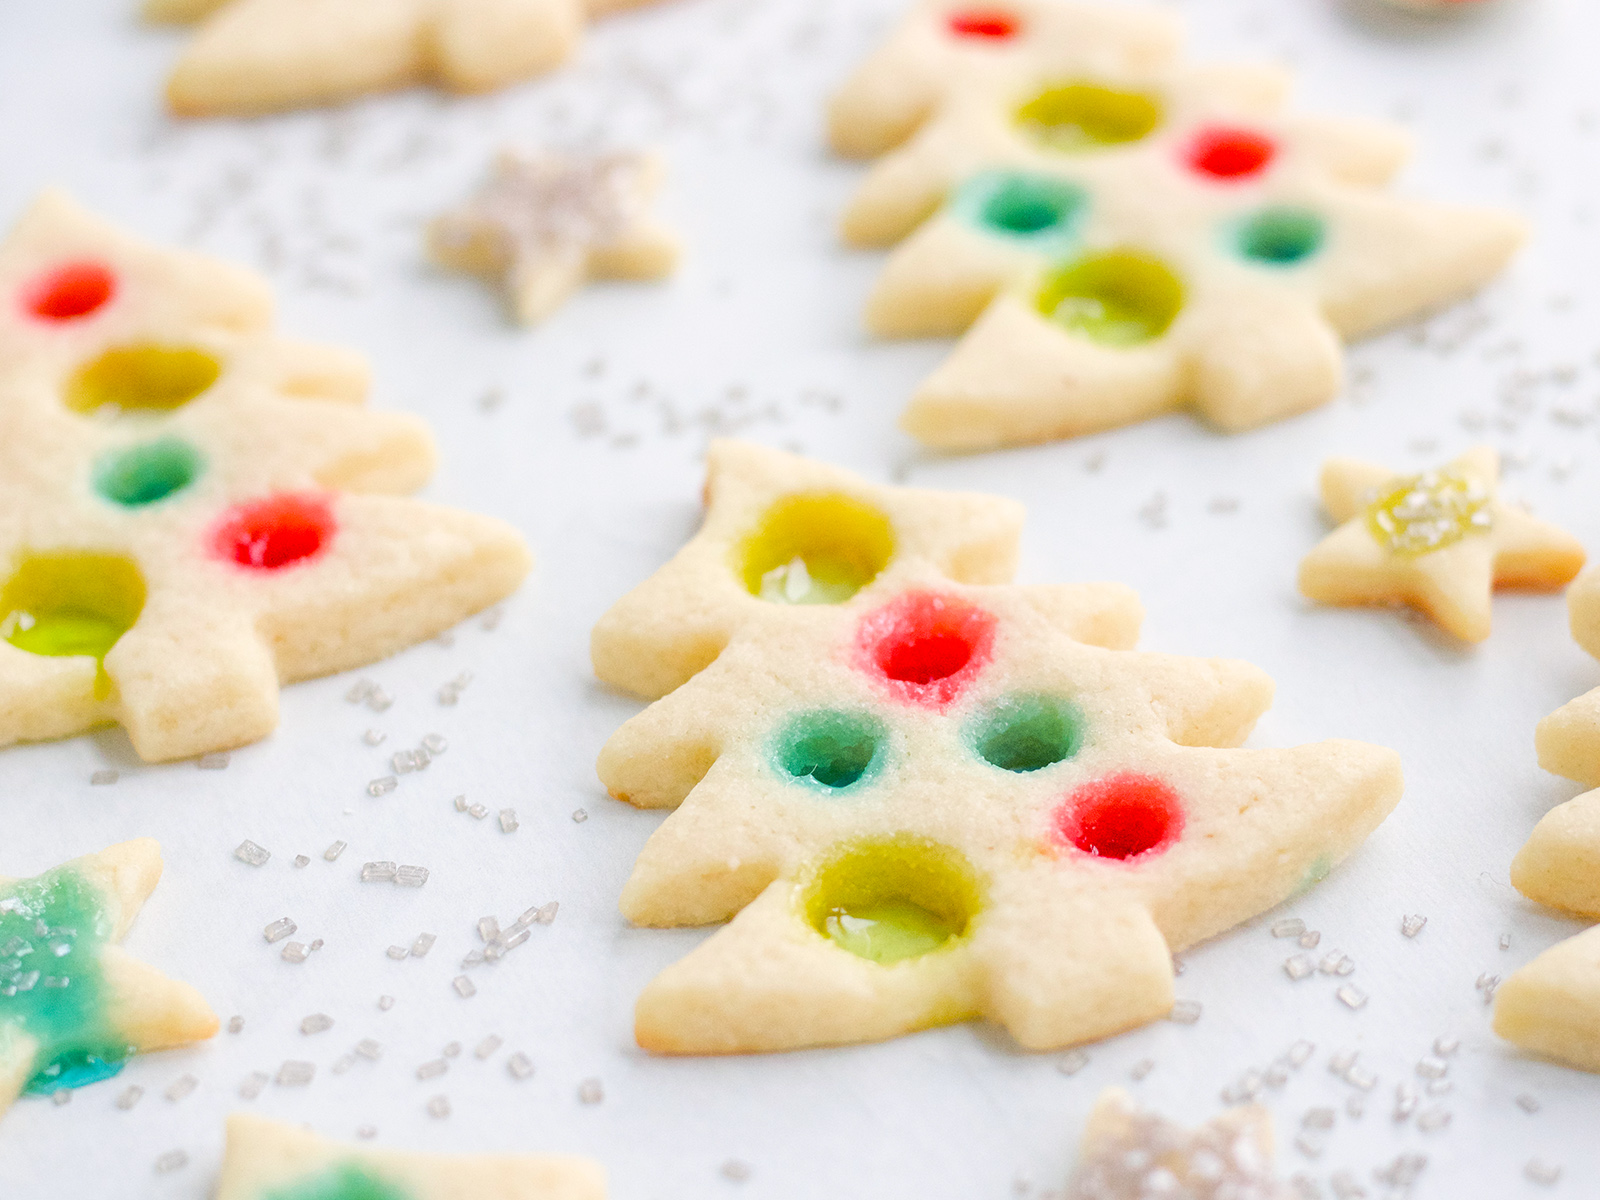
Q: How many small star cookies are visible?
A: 4